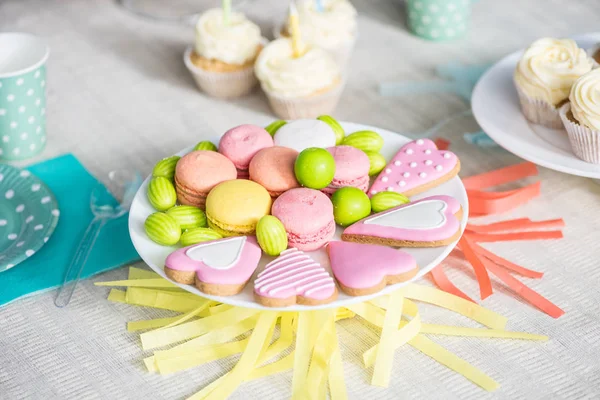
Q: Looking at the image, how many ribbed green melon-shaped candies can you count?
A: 12